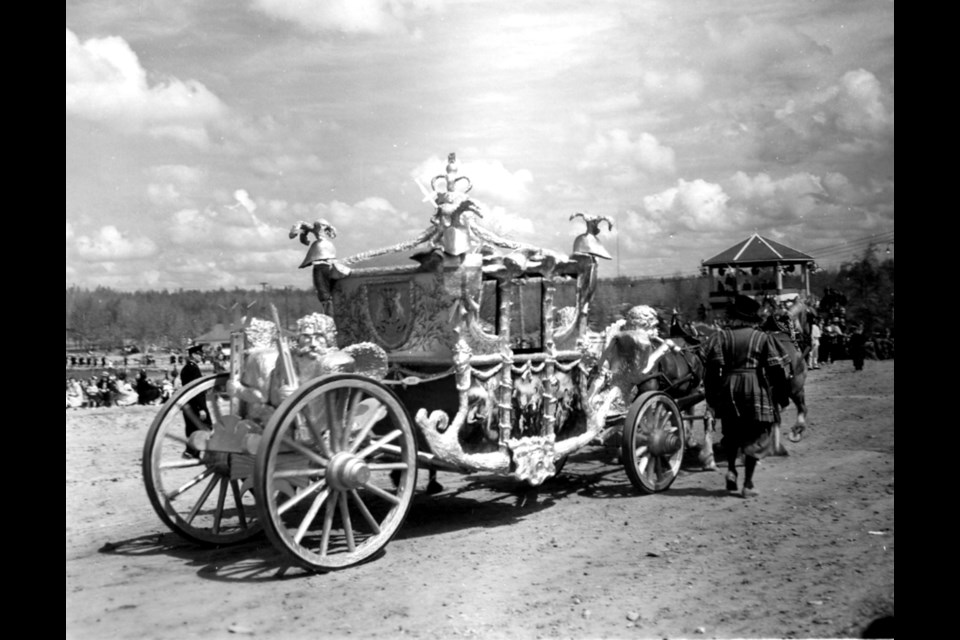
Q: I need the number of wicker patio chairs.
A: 0